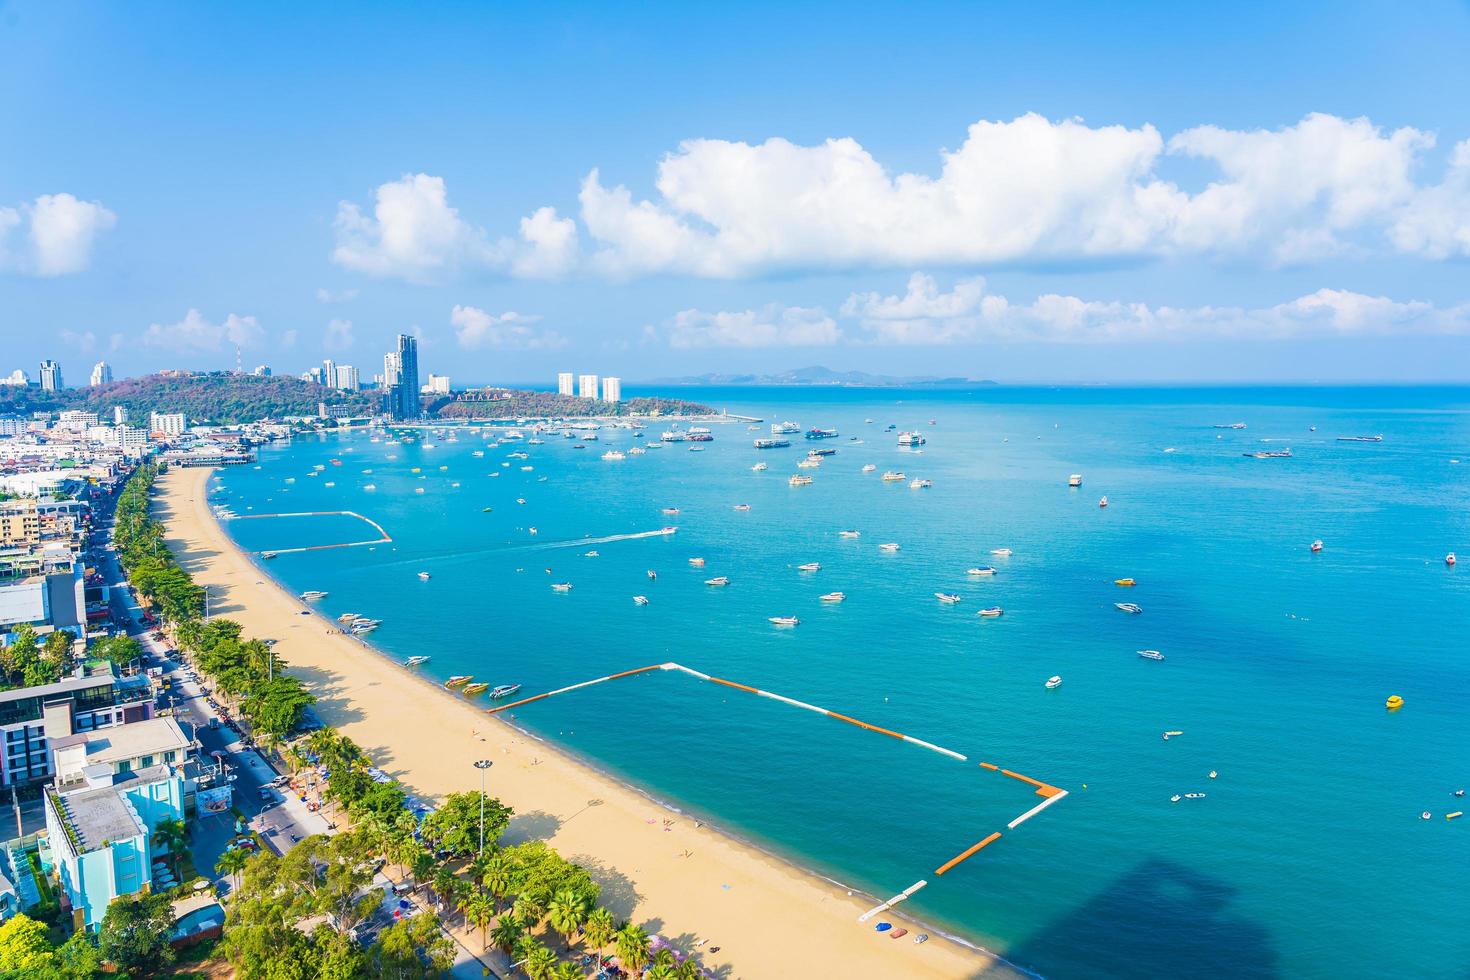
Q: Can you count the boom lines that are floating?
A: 2